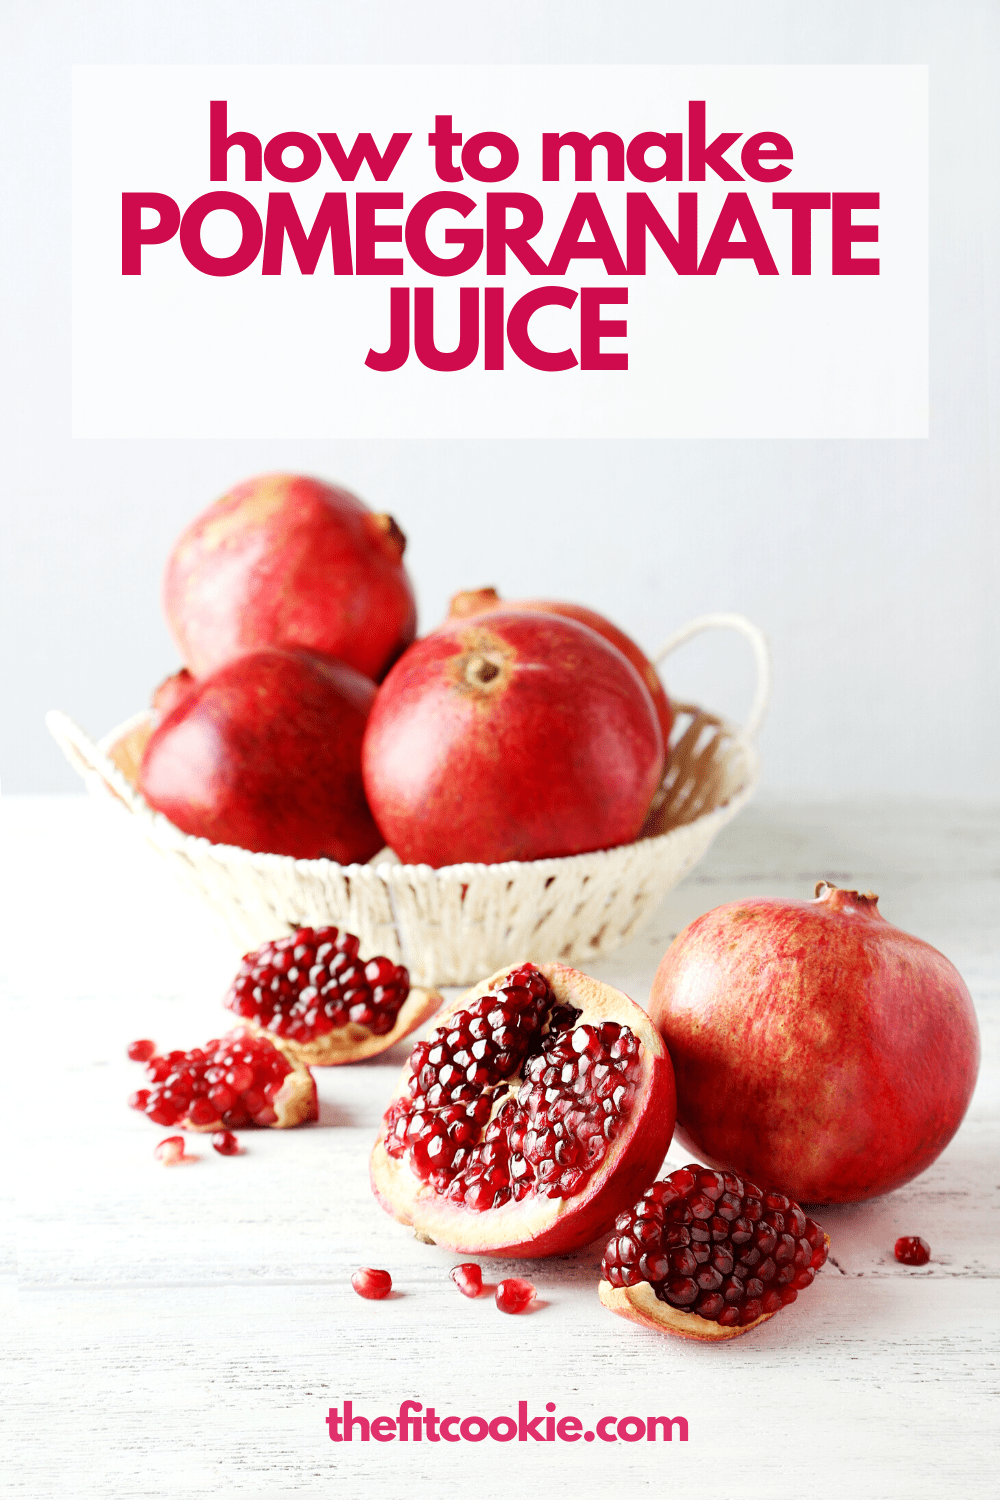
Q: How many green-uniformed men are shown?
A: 0